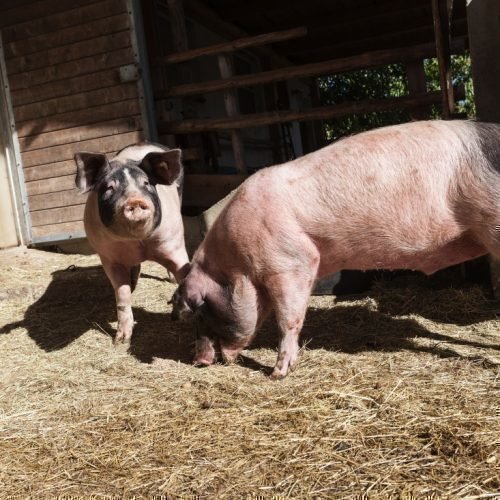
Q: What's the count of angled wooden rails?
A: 3